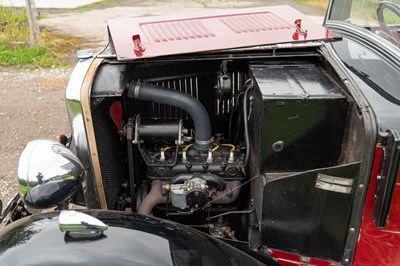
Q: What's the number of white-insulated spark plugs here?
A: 4